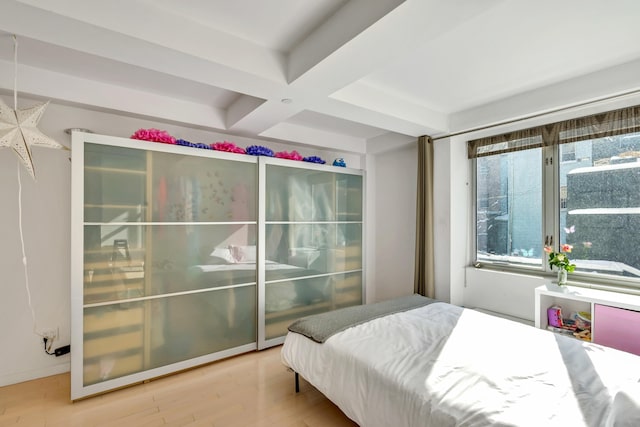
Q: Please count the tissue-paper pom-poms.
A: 6